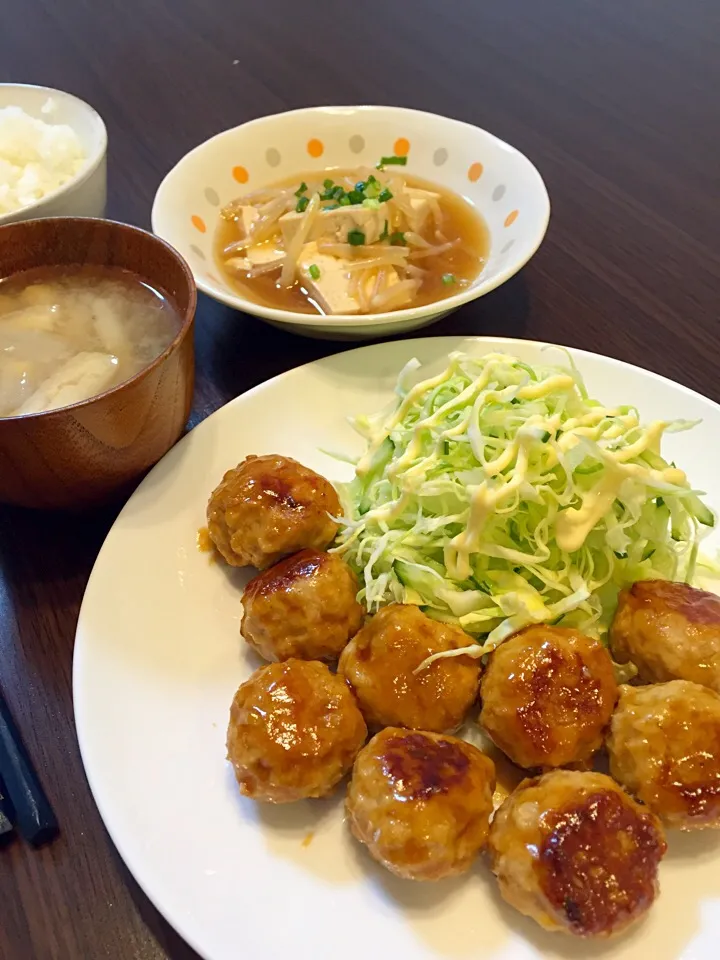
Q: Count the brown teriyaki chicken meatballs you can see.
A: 9